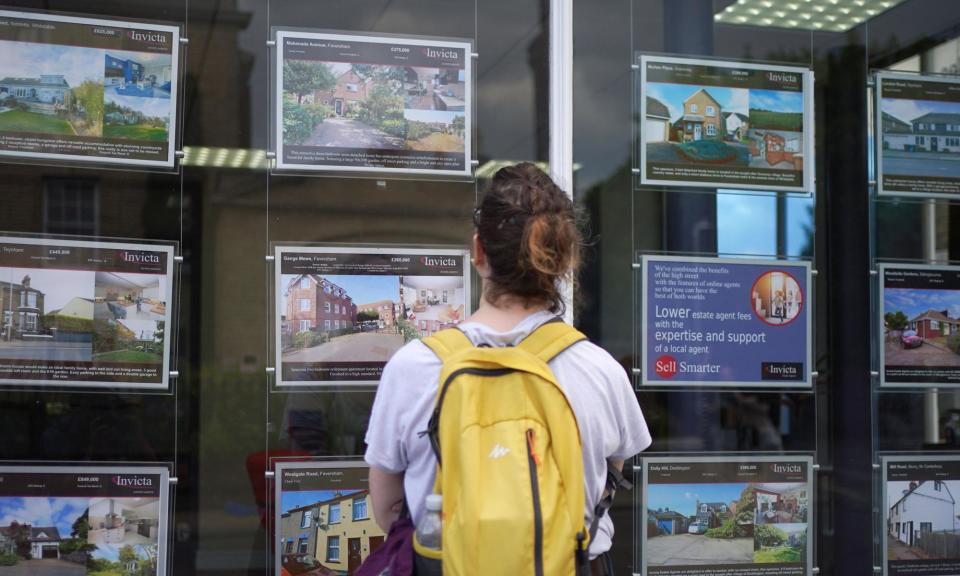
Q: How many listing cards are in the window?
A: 11